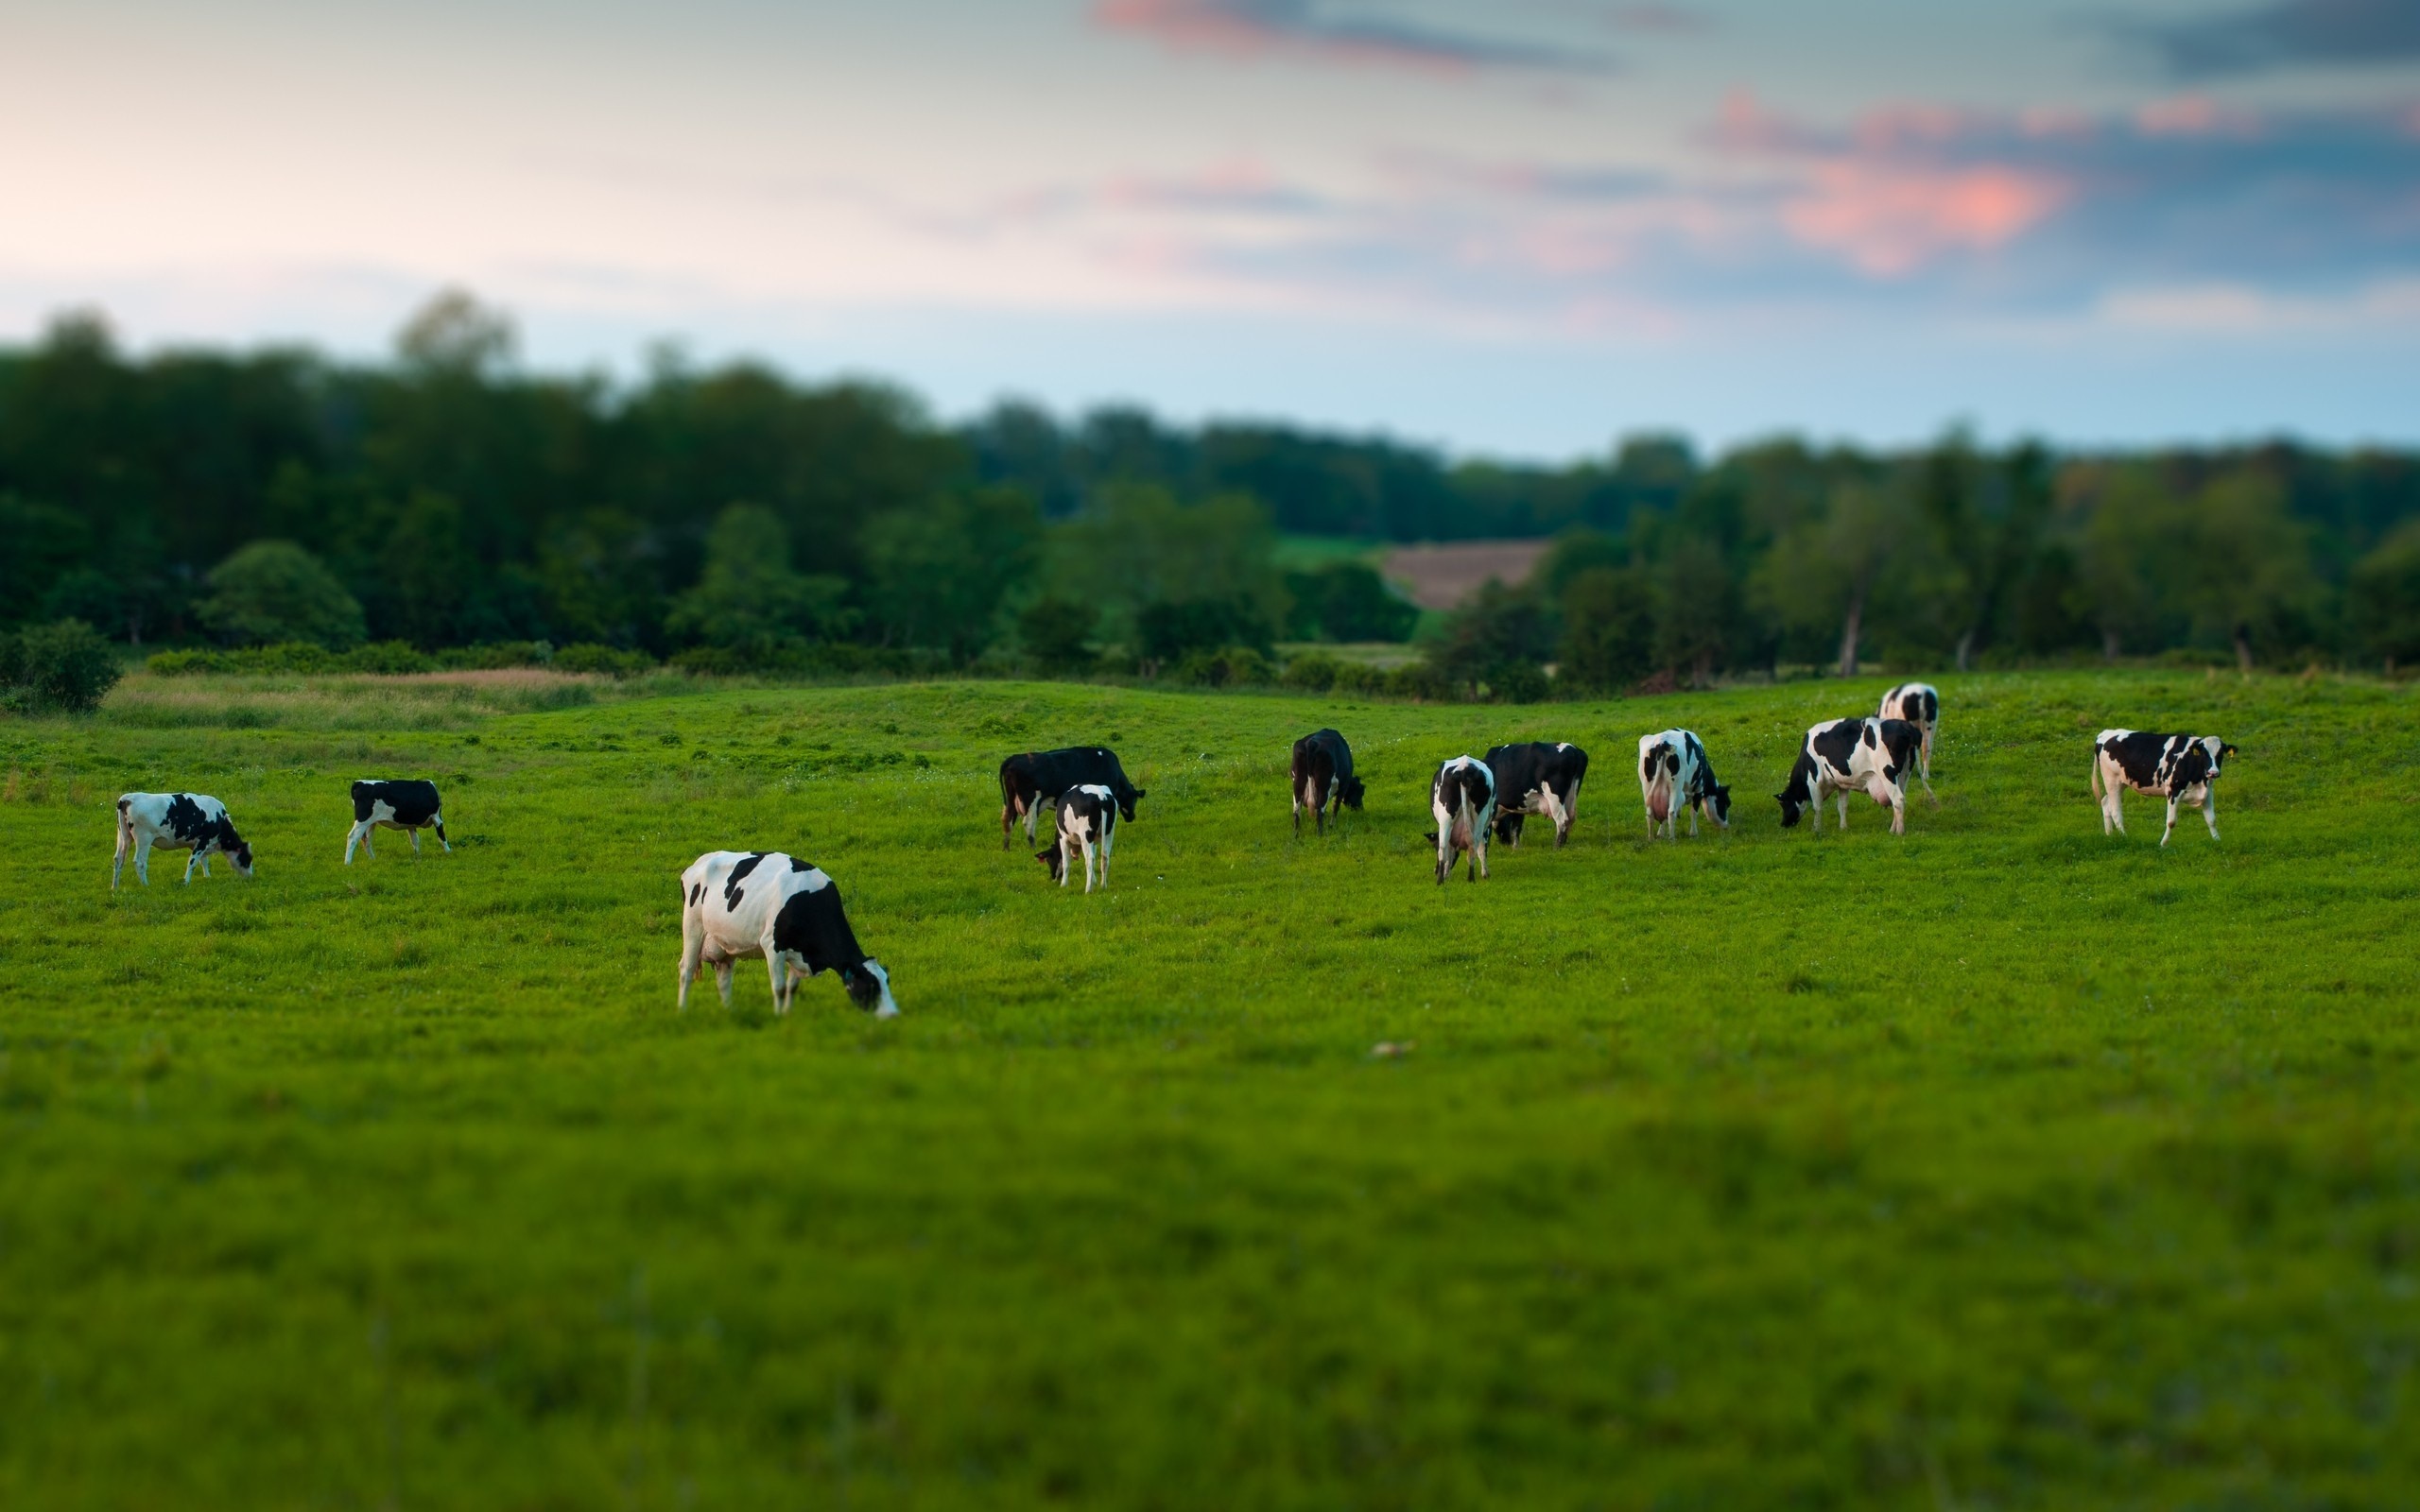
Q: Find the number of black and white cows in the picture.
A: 12